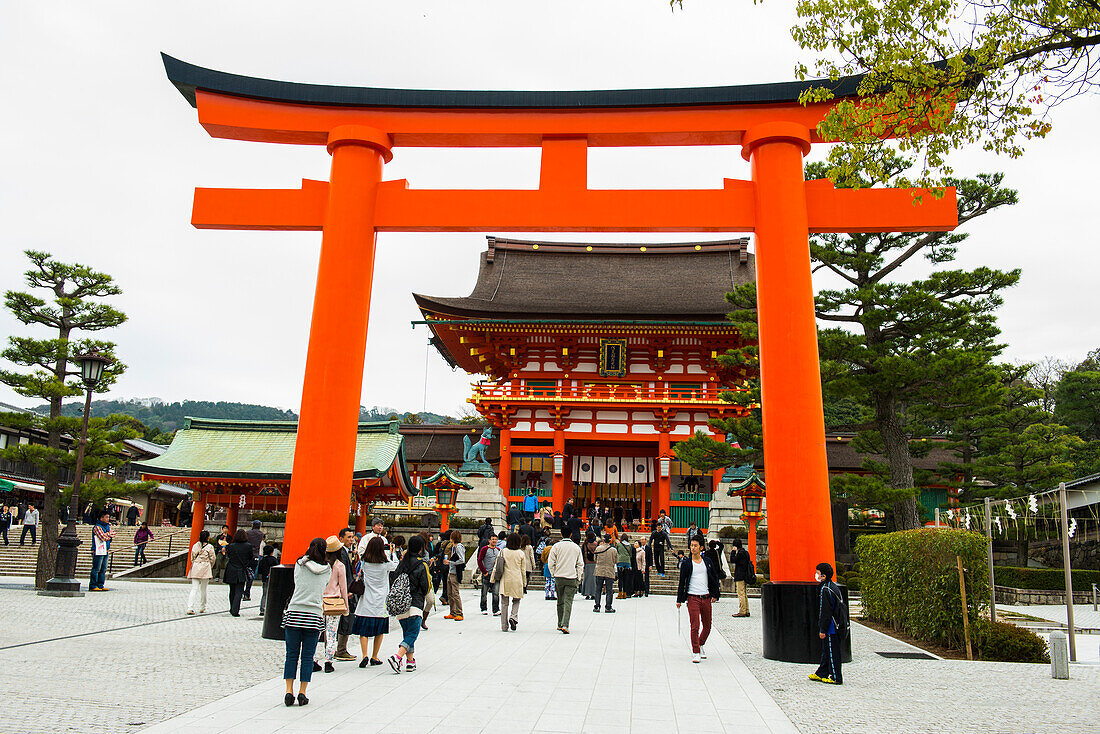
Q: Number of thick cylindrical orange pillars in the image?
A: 2